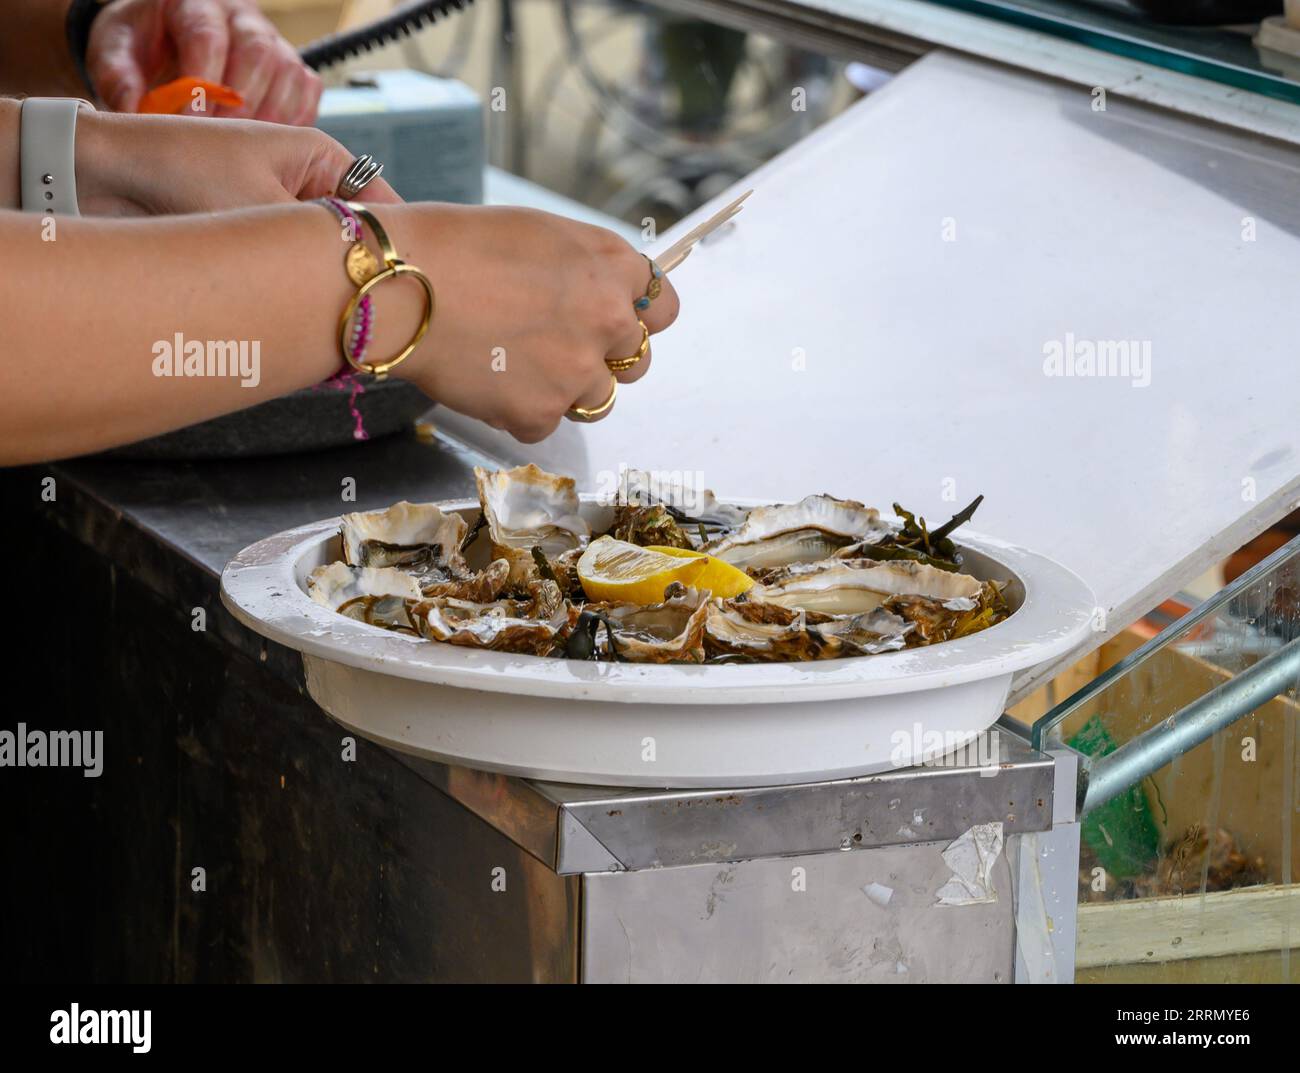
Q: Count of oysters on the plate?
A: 9